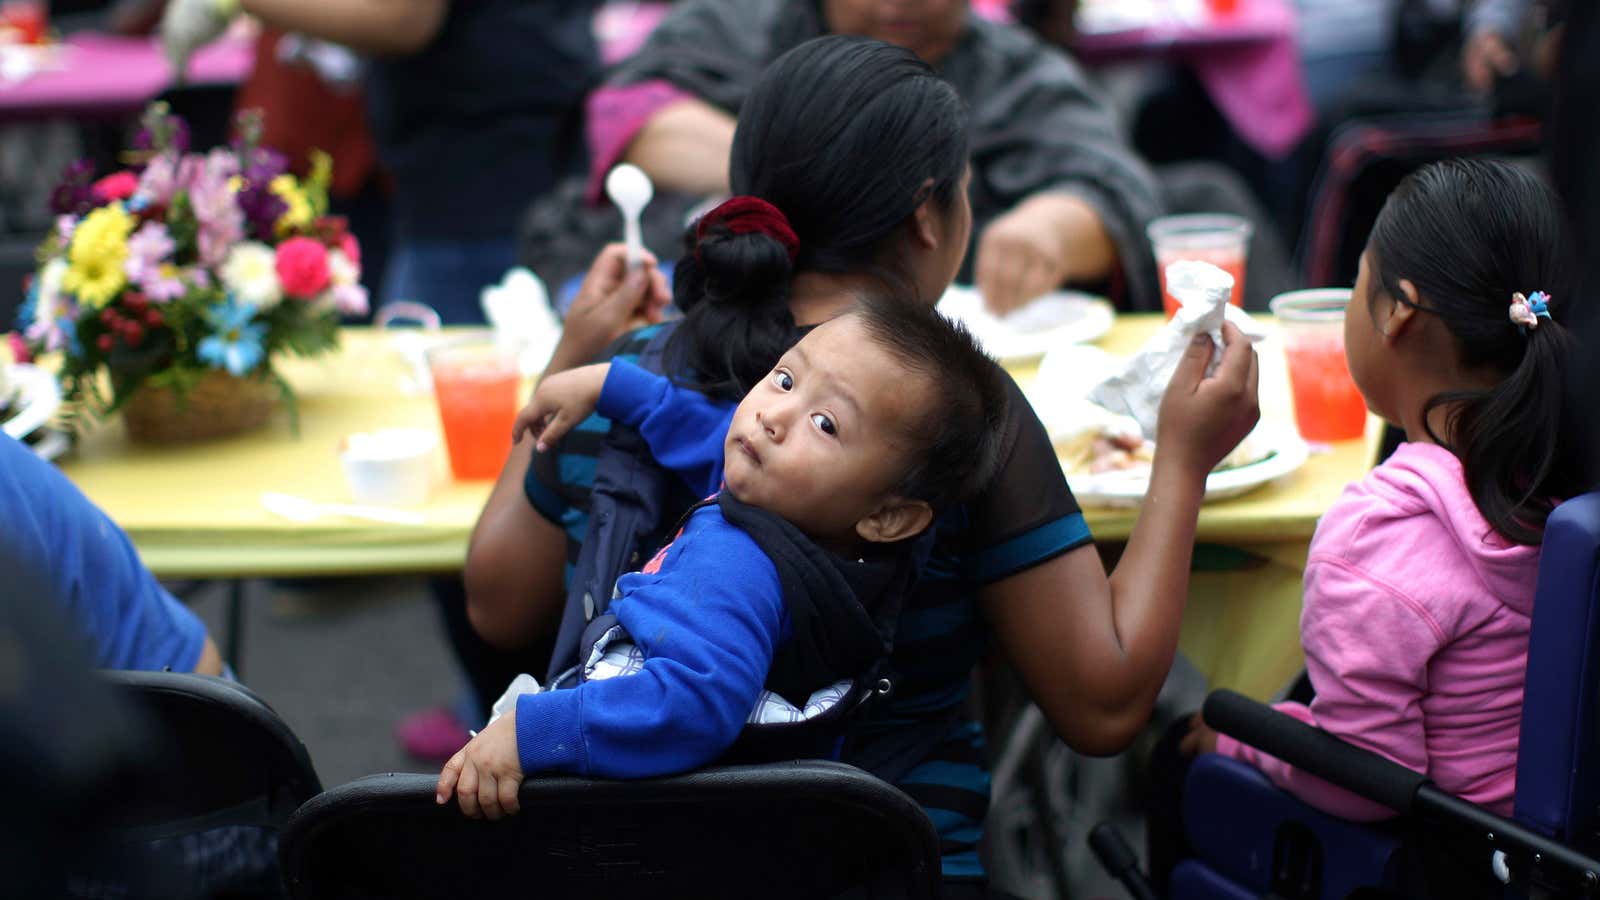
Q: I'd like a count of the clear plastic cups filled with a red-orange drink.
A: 3